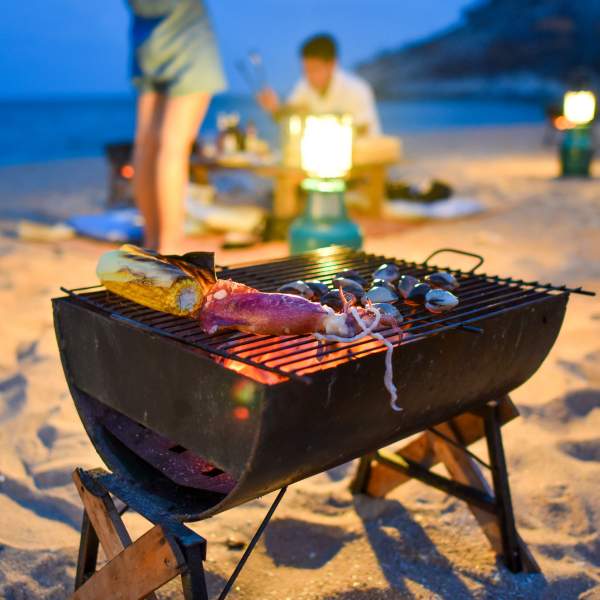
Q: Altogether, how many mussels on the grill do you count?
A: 13